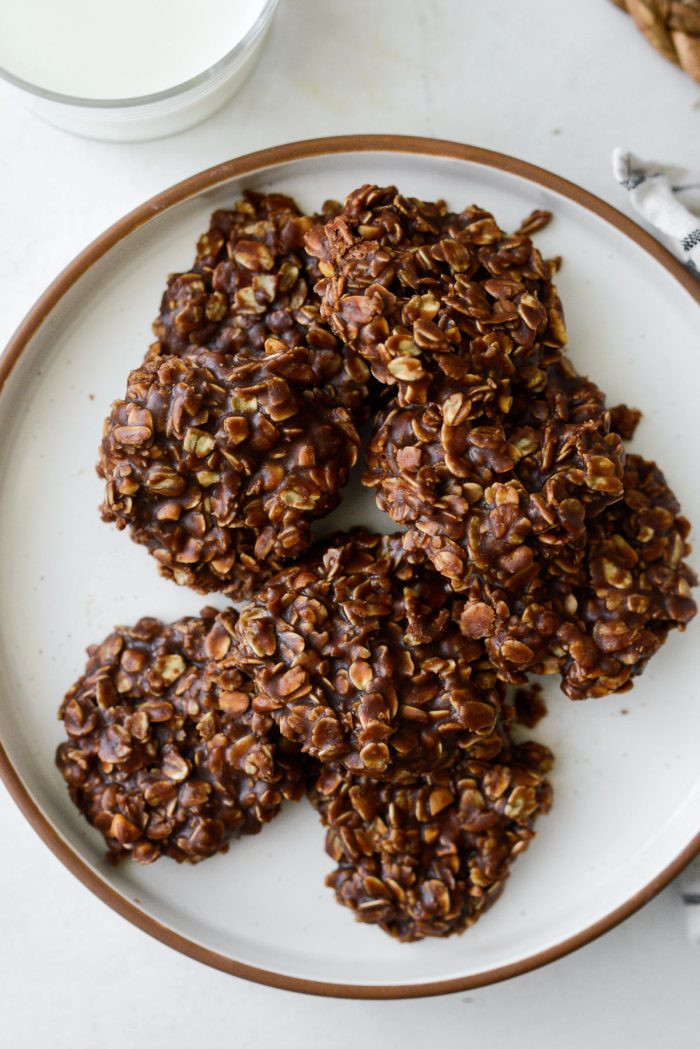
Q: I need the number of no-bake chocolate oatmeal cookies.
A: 8